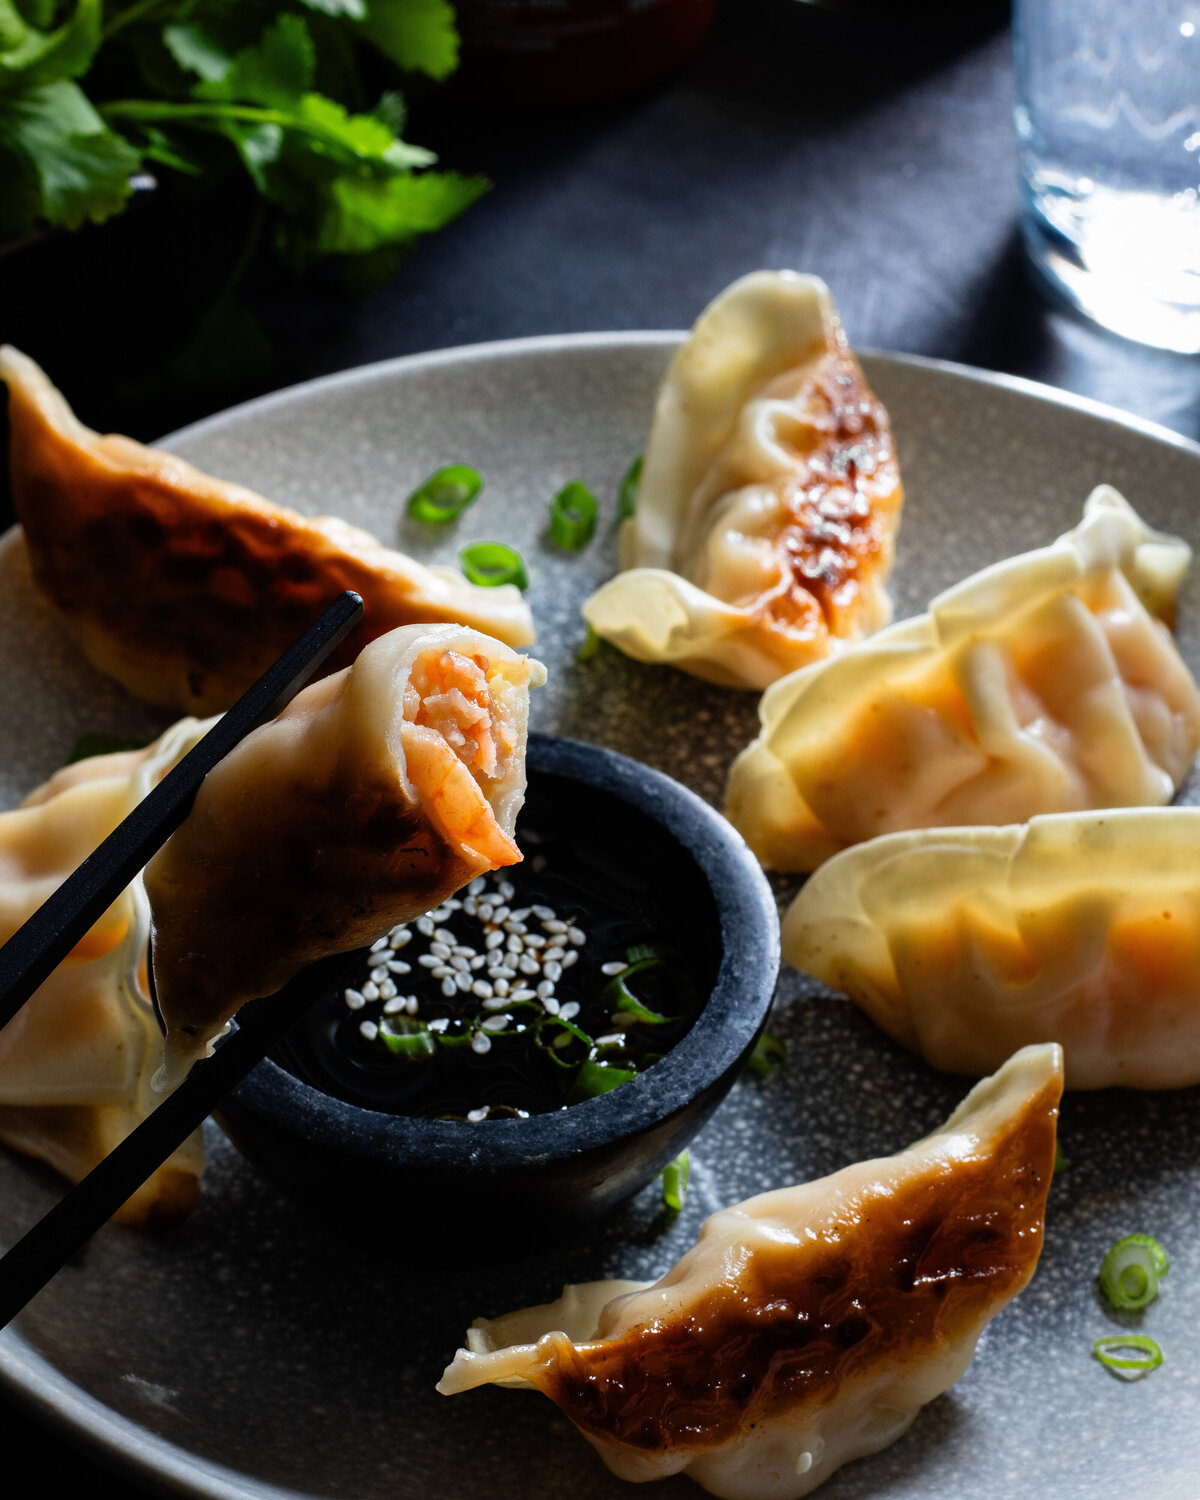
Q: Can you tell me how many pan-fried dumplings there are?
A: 7